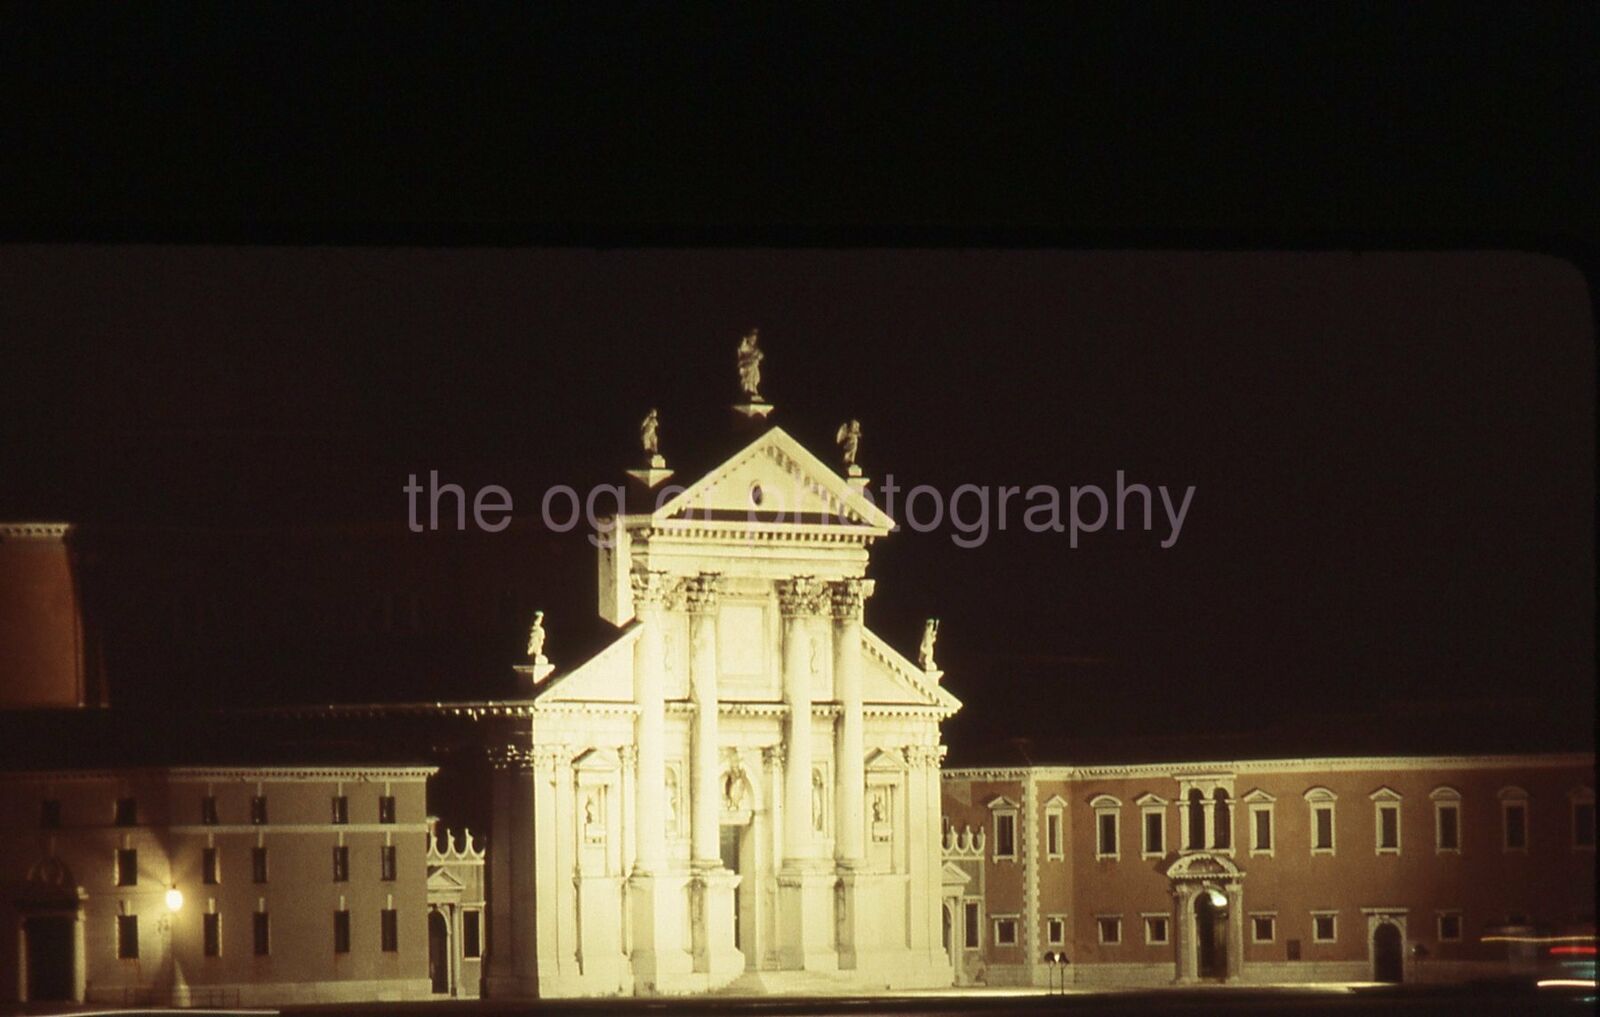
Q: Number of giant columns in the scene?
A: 4